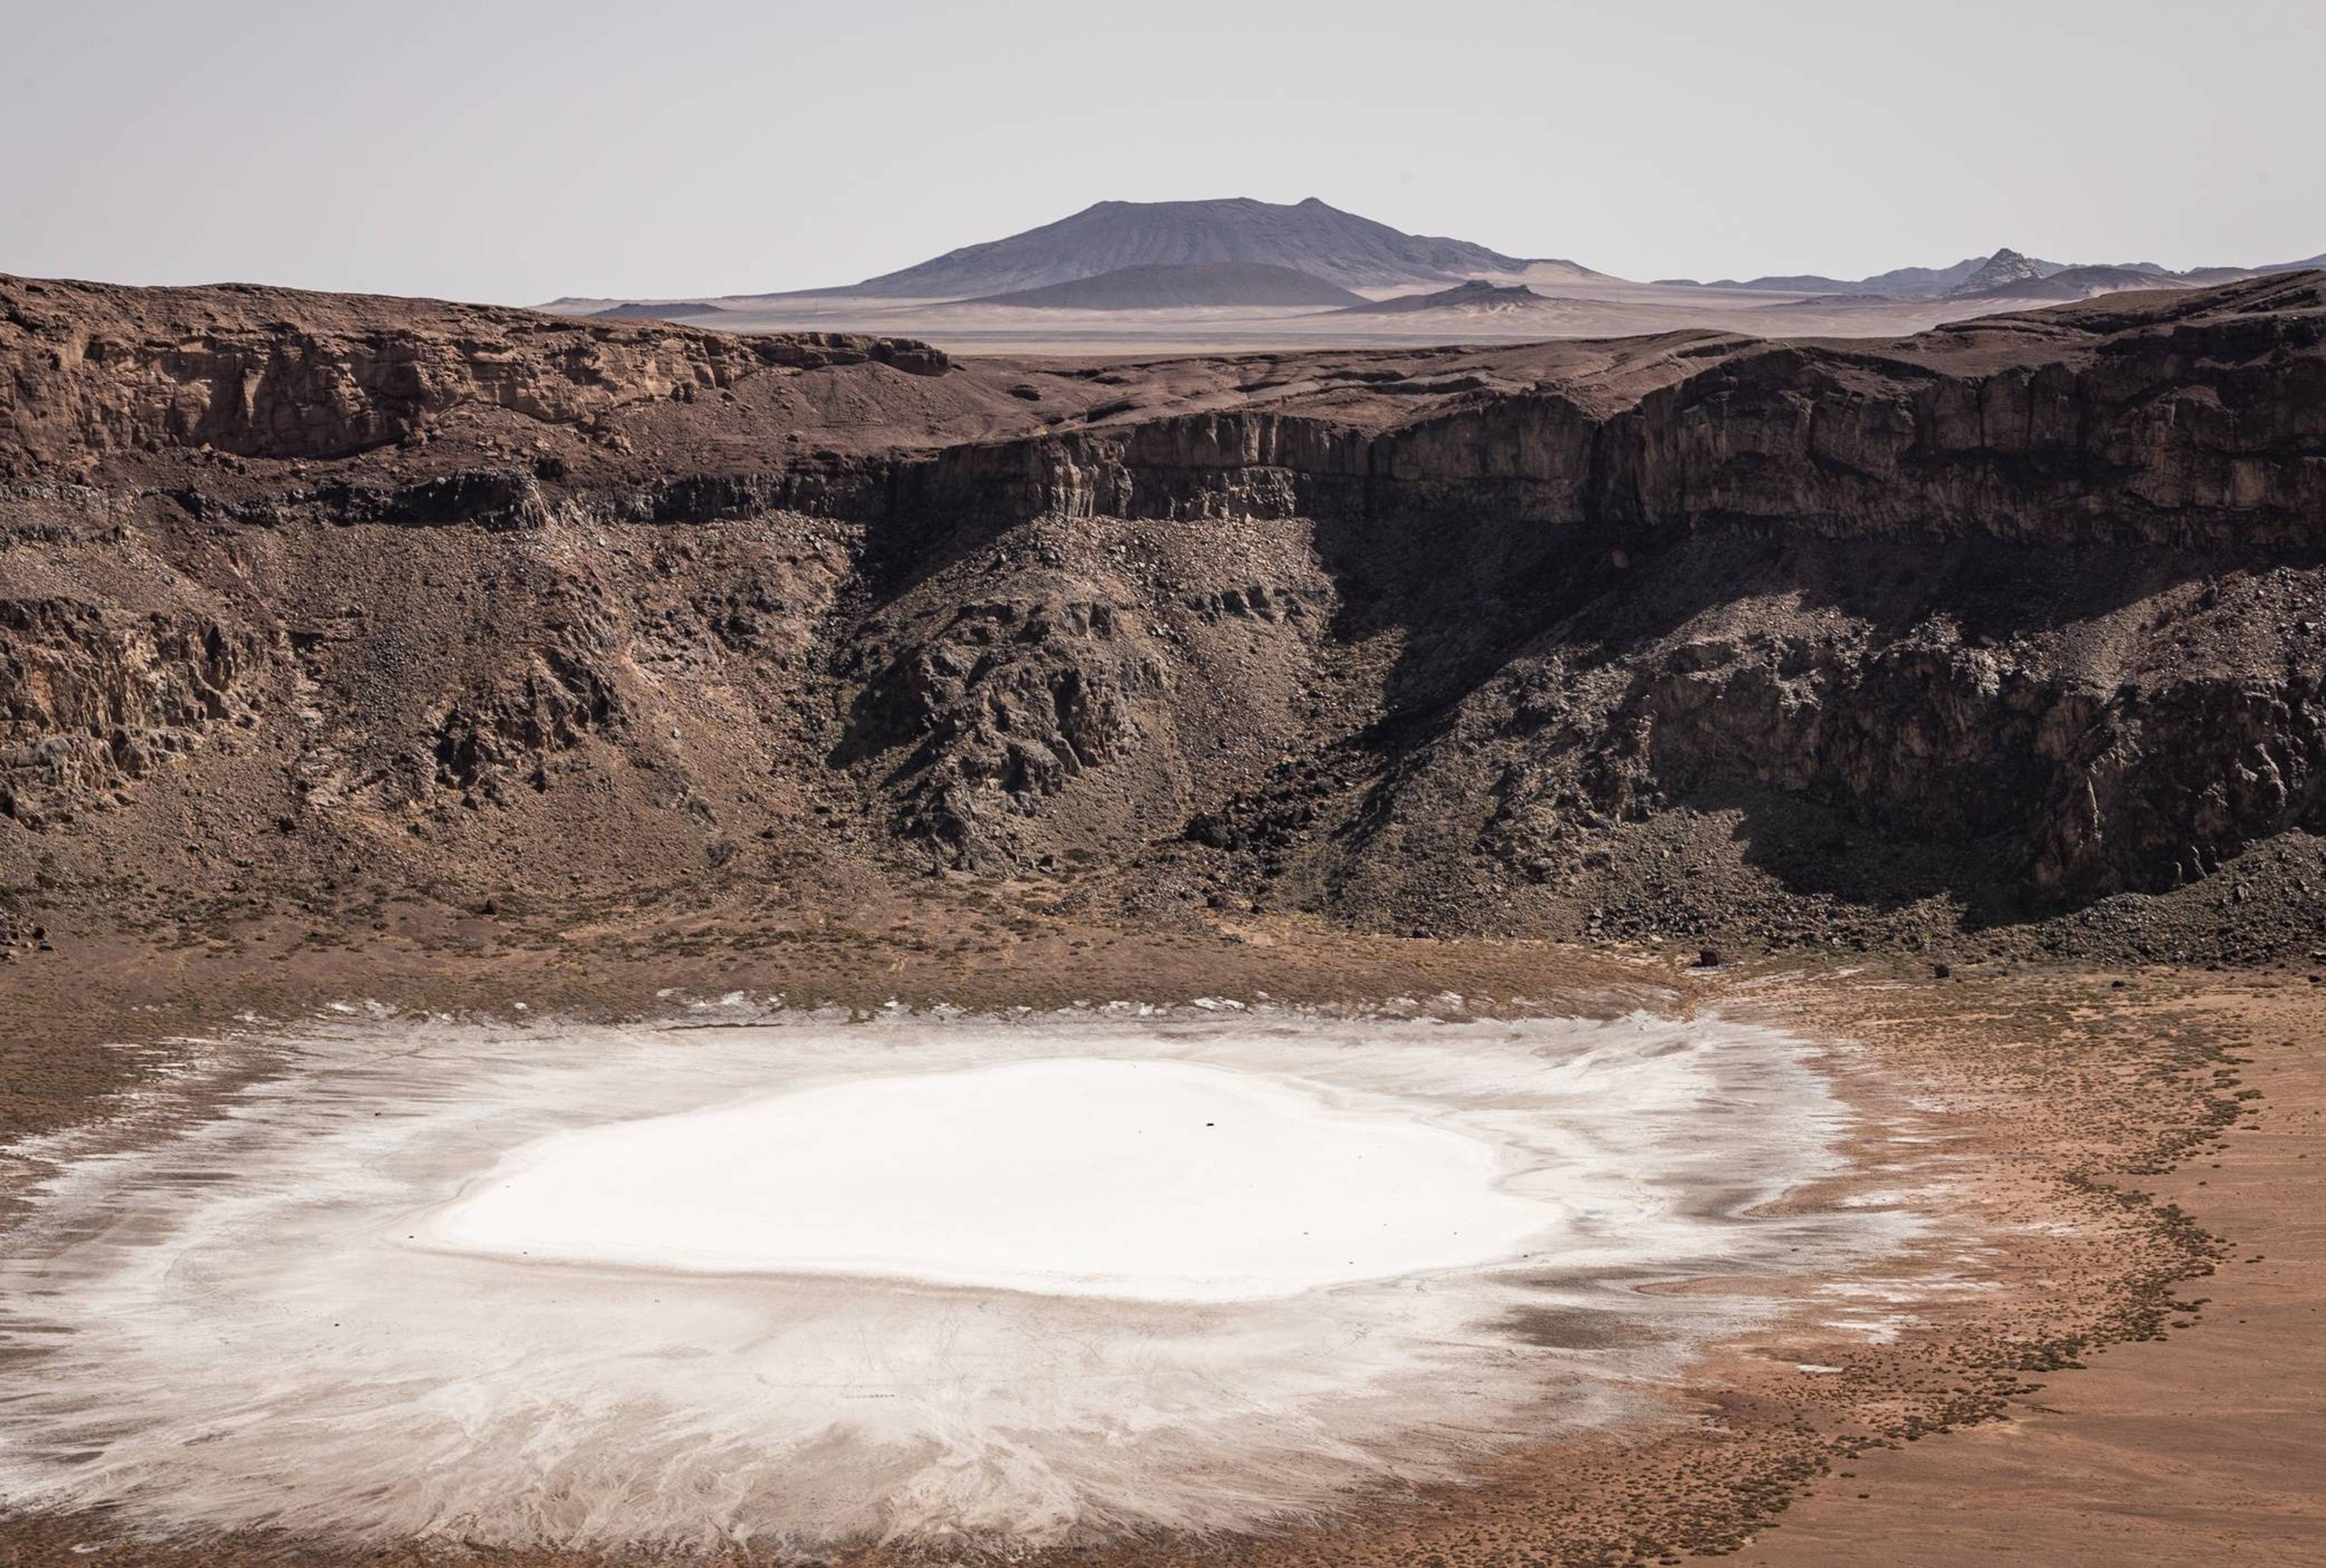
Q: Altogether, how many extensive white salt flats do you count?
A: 1